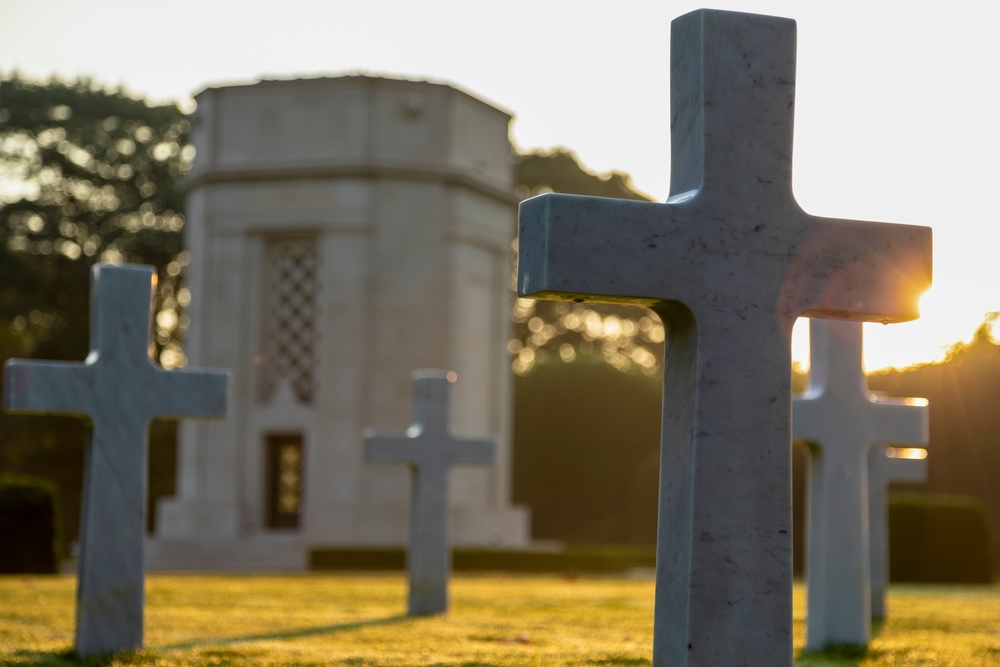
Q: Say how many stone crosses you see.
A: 5